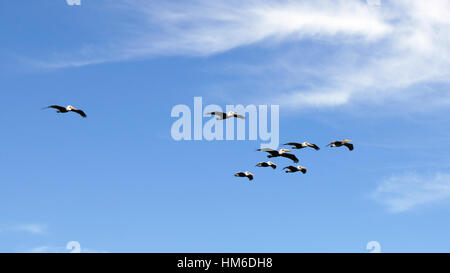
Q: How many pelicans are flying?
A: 8